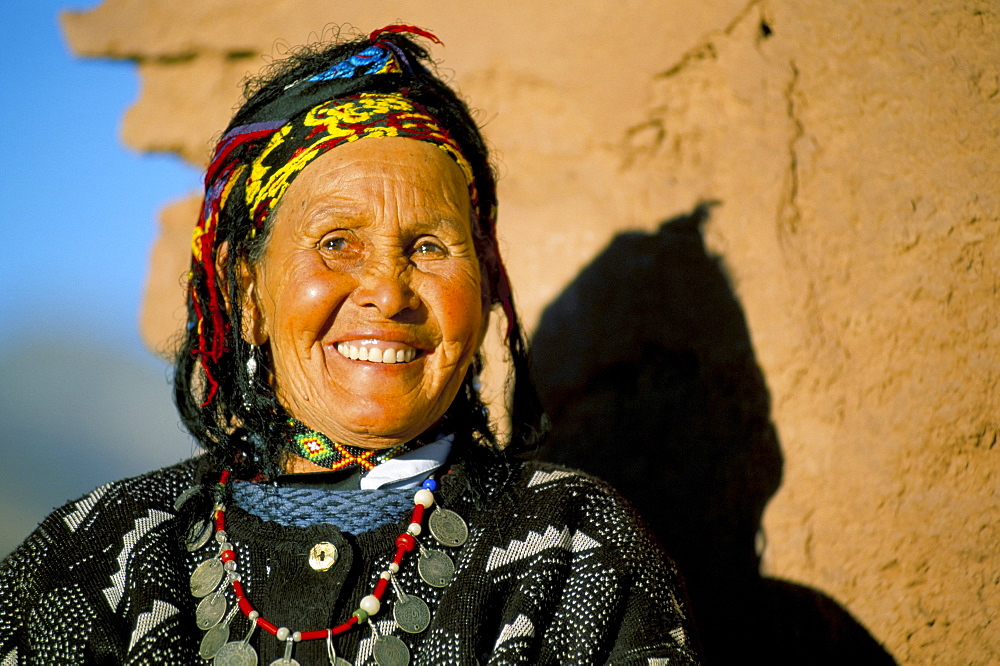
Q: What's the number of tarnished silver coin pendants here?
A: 12